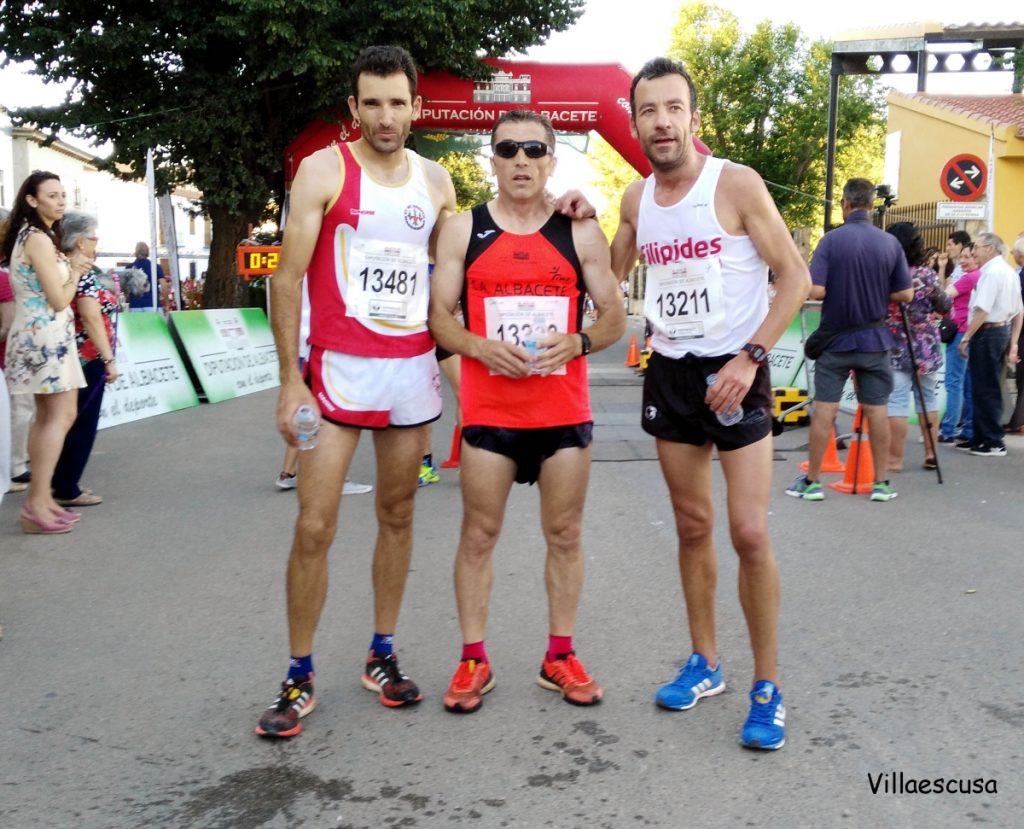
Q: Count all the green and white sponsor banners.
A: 4